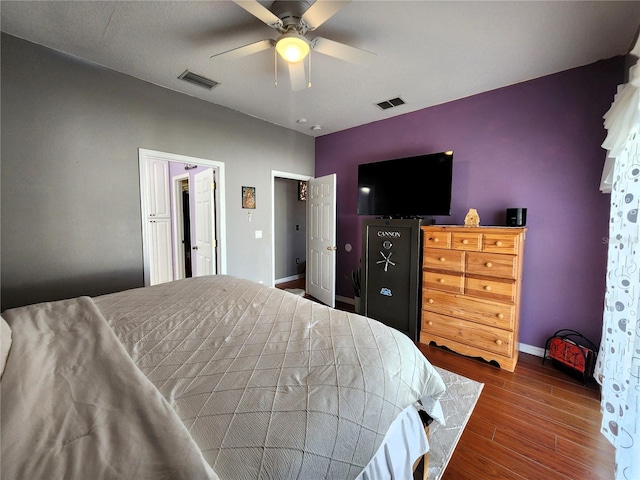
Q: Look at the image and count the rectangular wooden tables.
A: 0